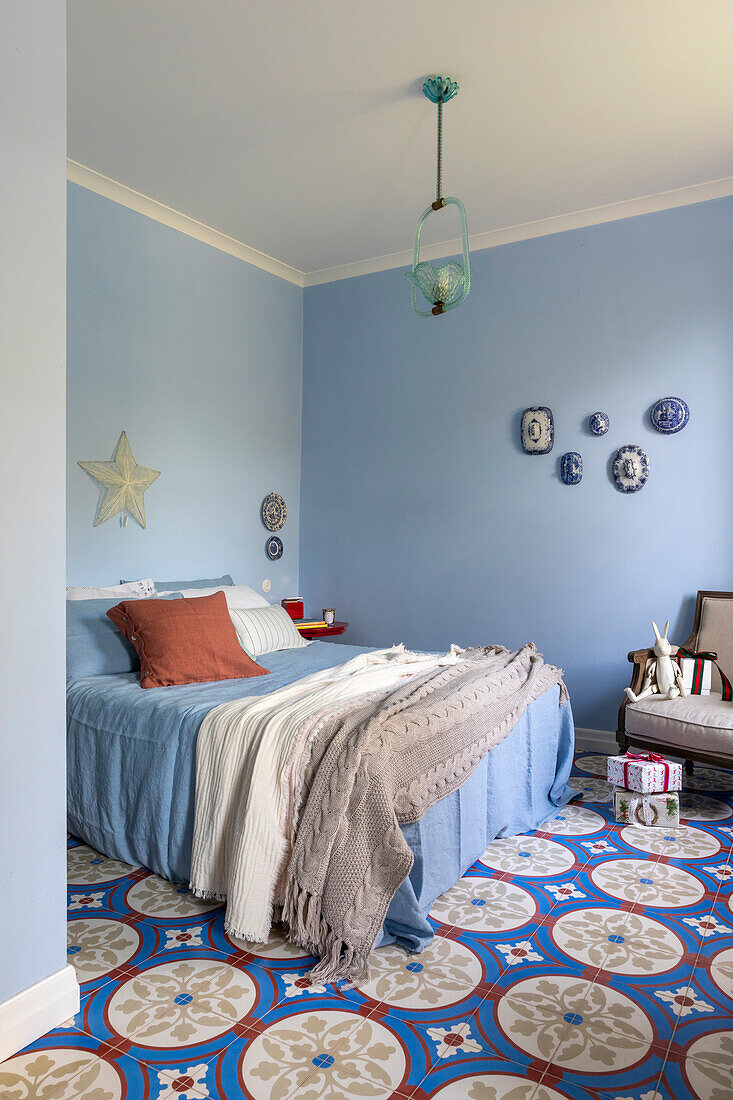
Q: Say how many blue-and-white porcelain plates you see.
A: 7